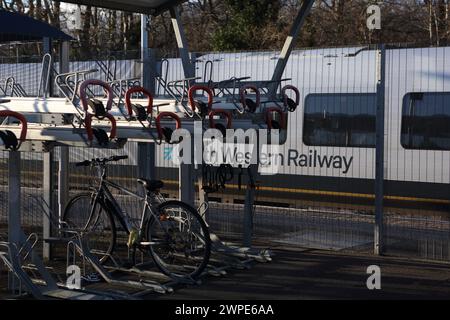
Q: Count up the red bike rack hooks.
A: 10